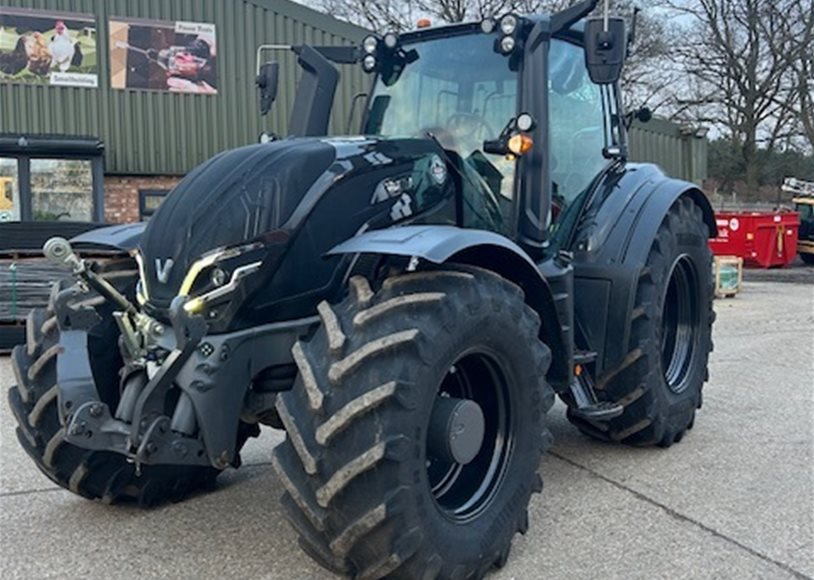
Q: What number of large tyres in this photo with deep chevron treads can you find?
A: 3